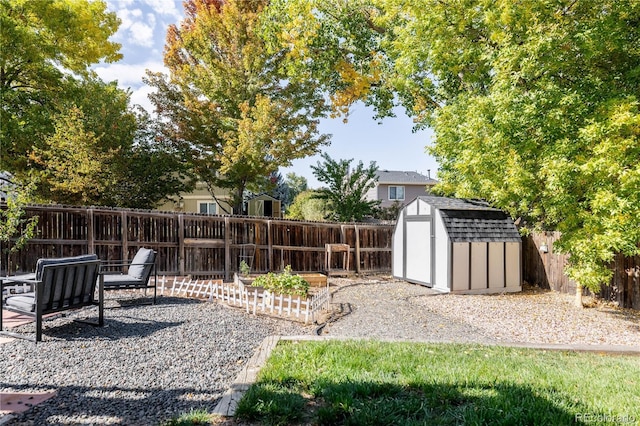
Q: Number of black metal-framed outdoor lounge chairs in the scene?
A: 2